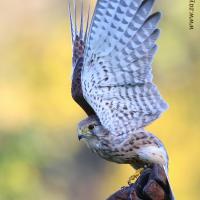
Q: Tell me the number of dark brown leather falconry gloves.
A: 1